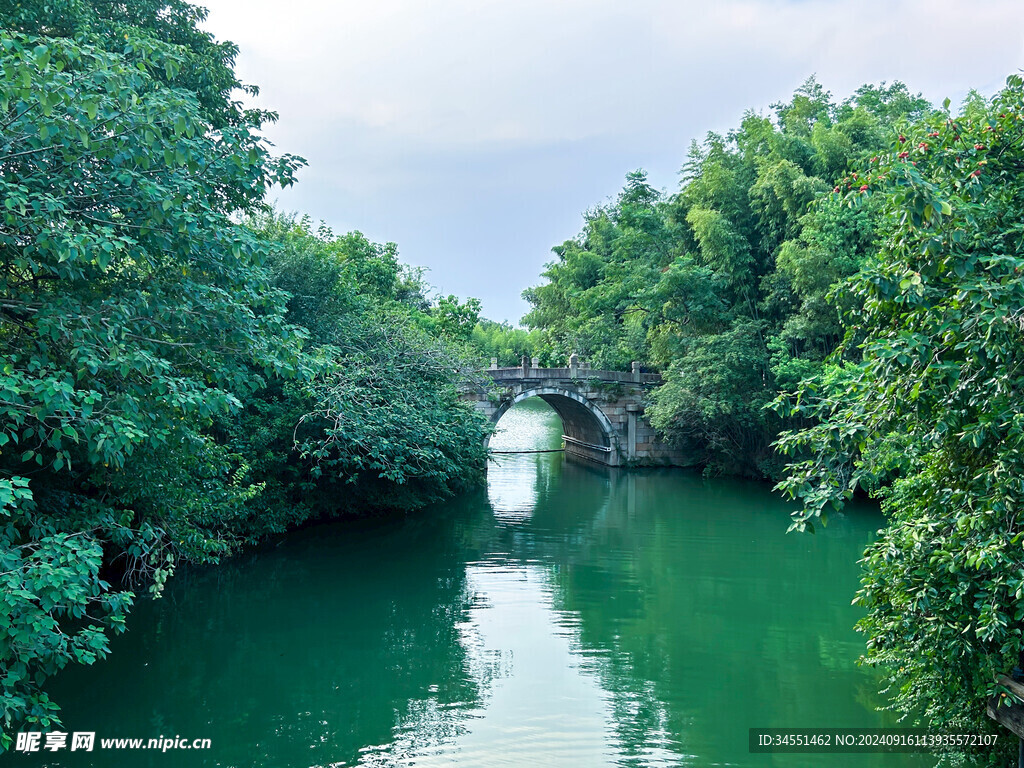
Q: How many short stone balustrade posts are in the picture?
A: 5